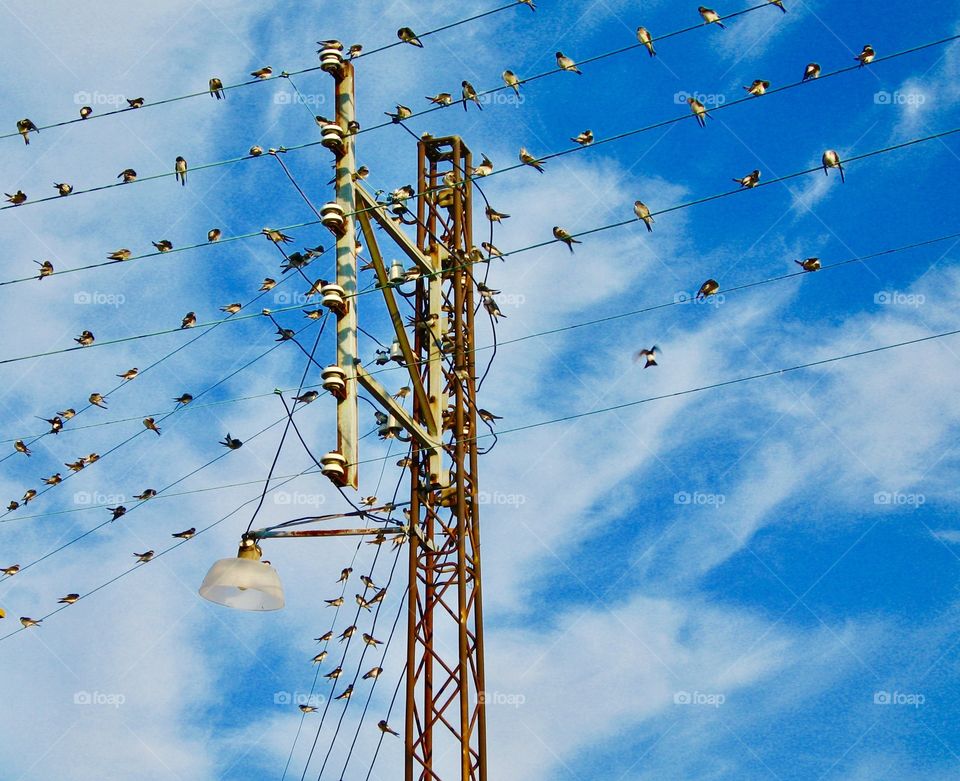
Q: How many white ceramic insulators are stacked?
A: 6